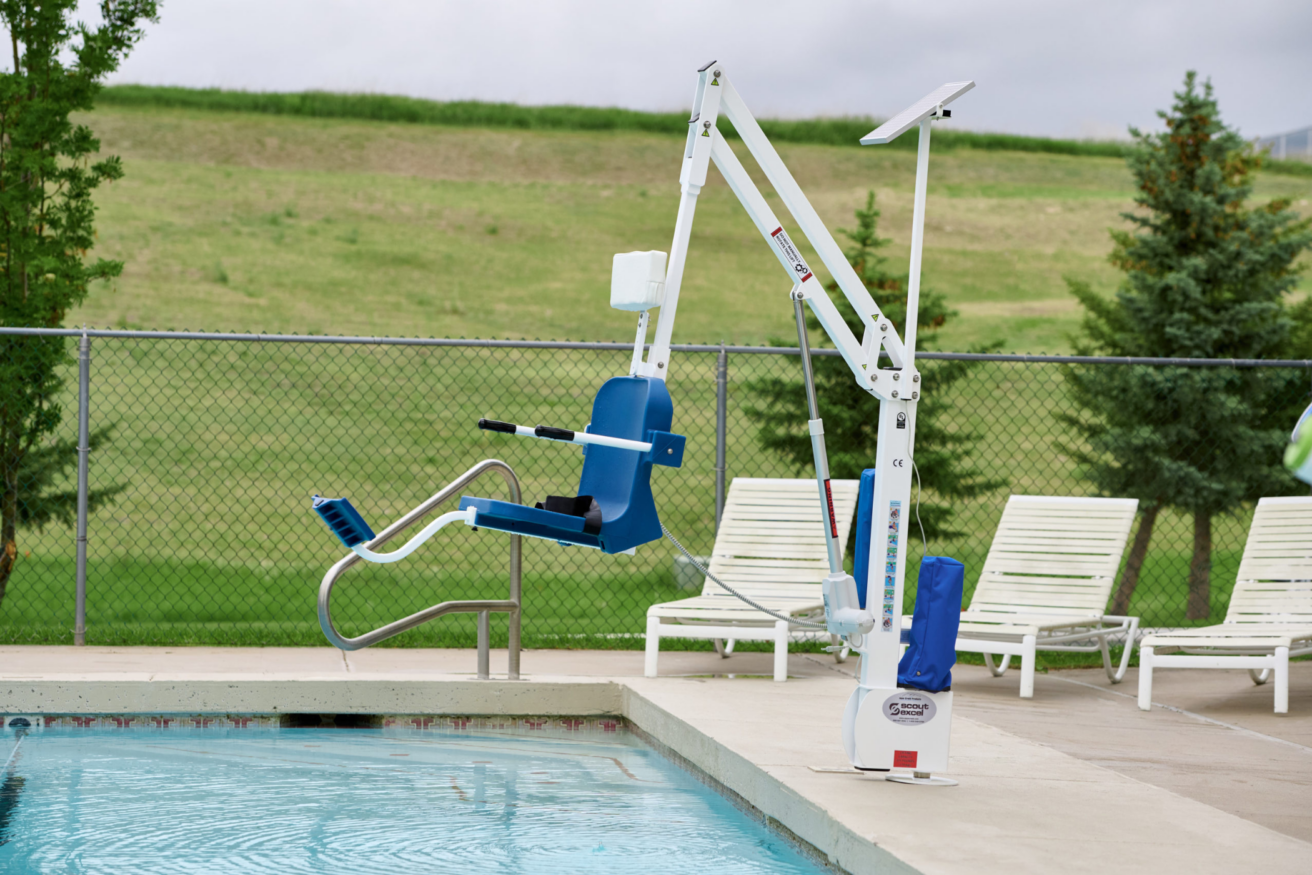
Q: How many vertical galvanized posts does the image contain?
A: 2